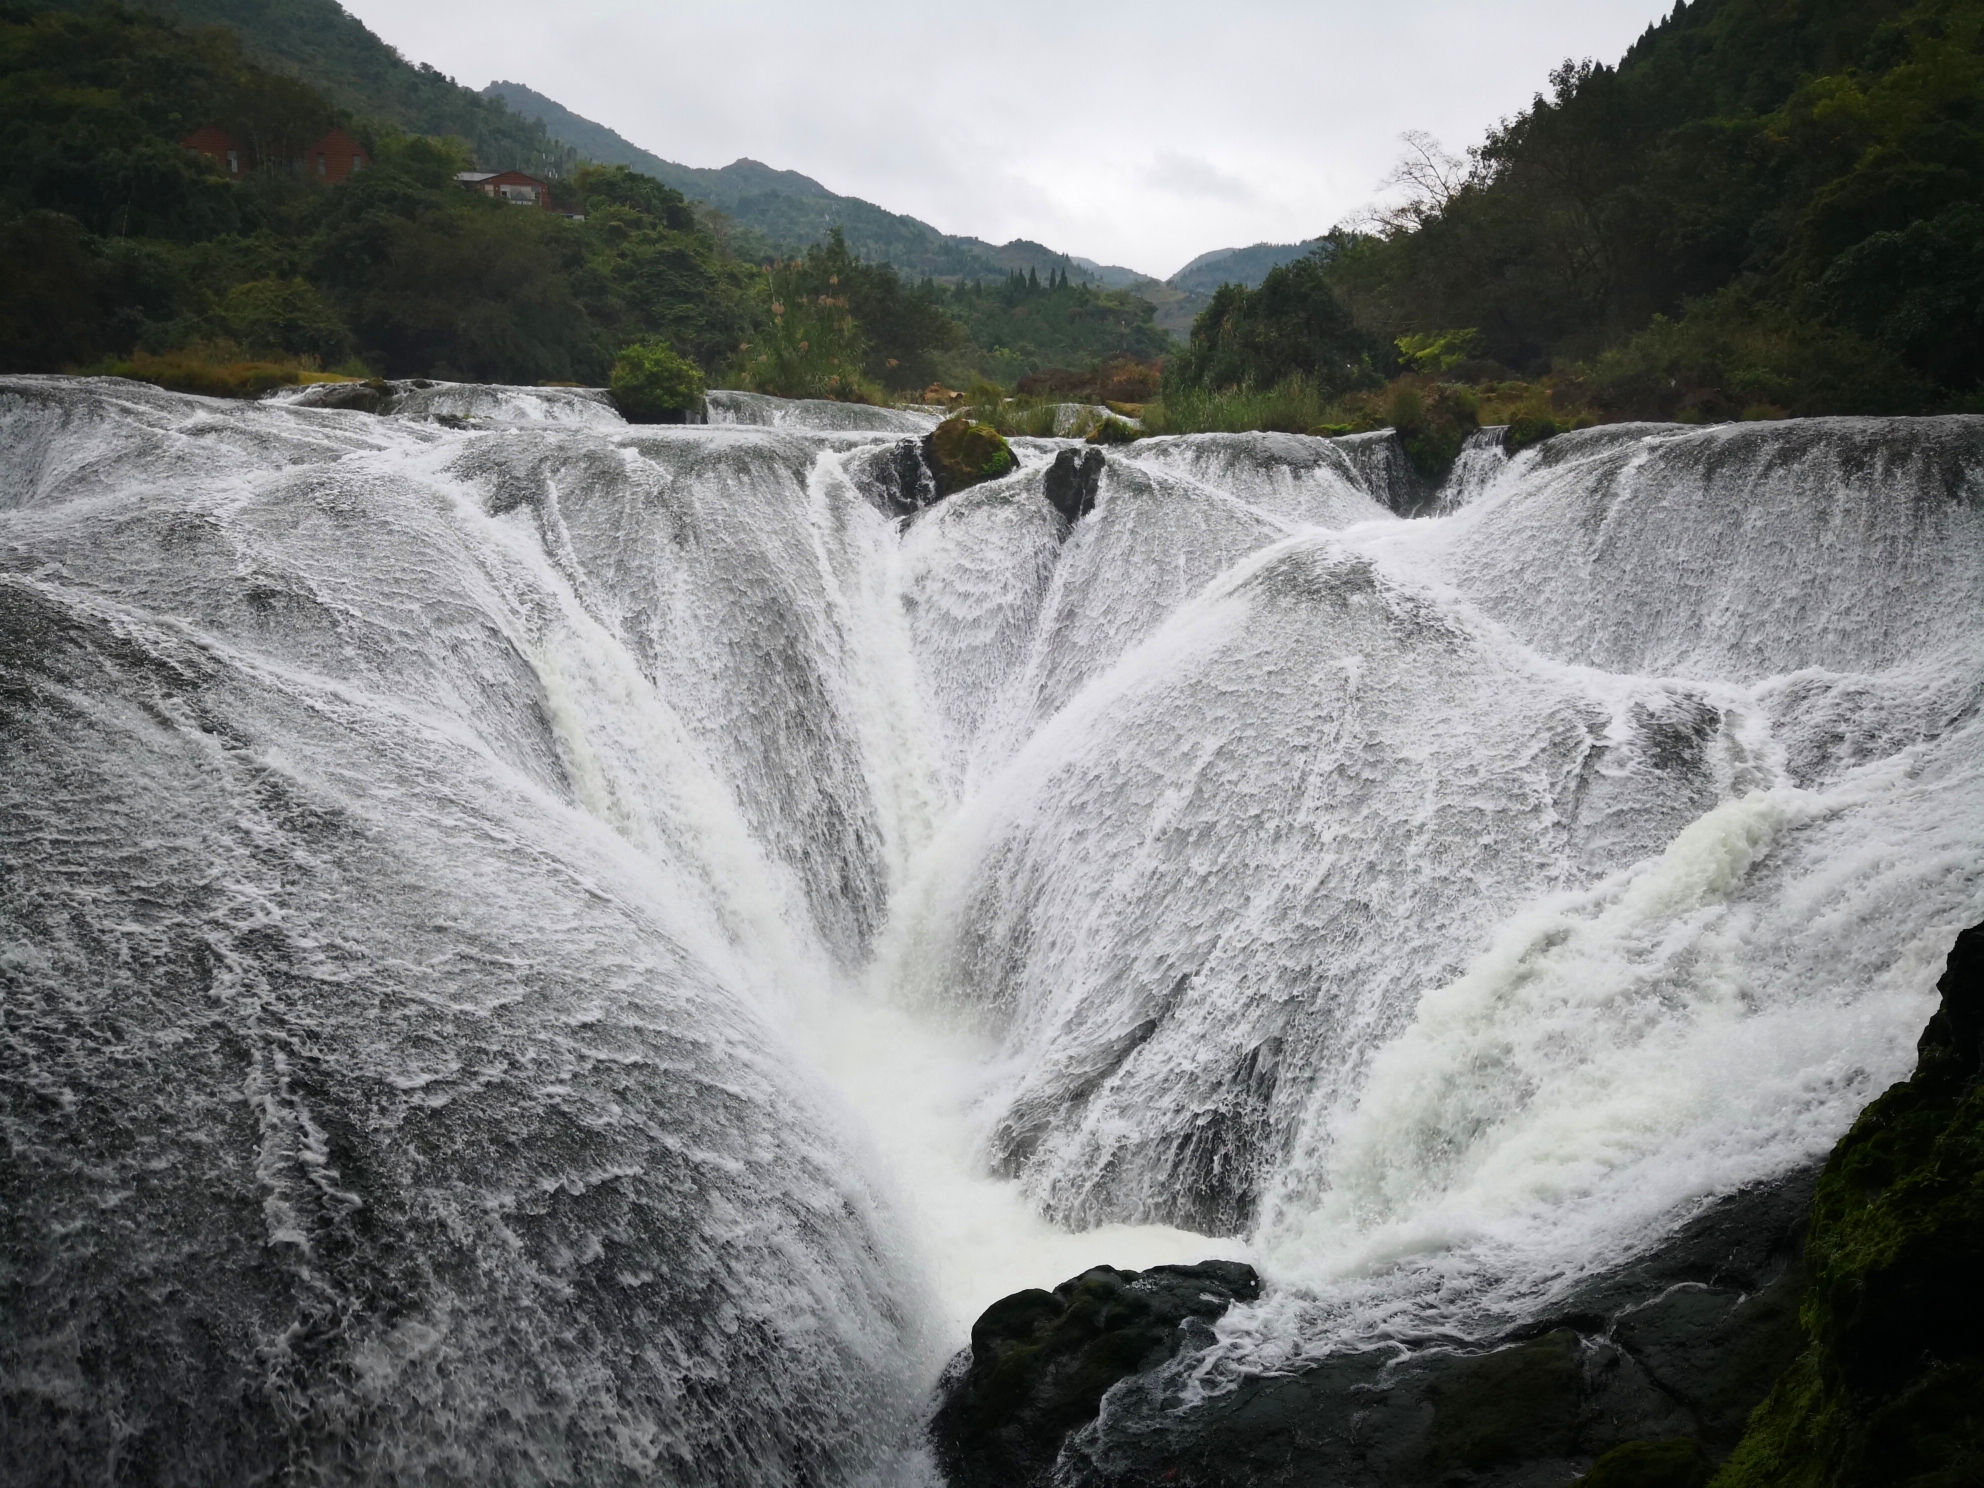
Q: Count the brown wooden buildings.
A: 3